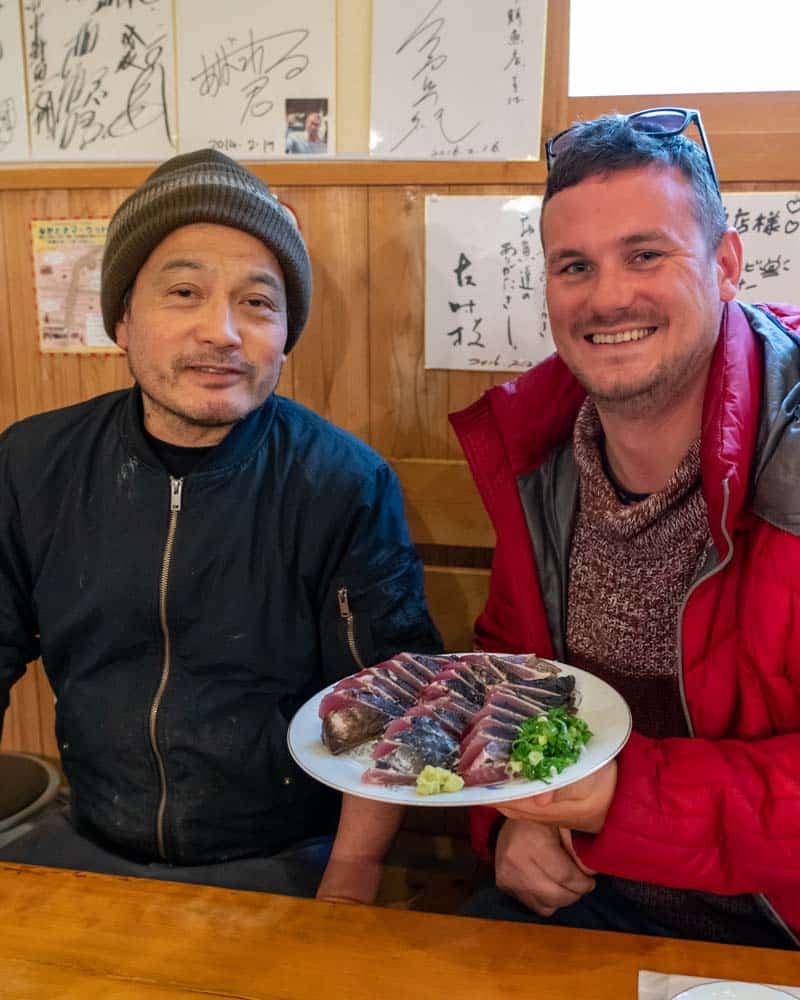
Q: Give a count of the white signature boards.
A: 6